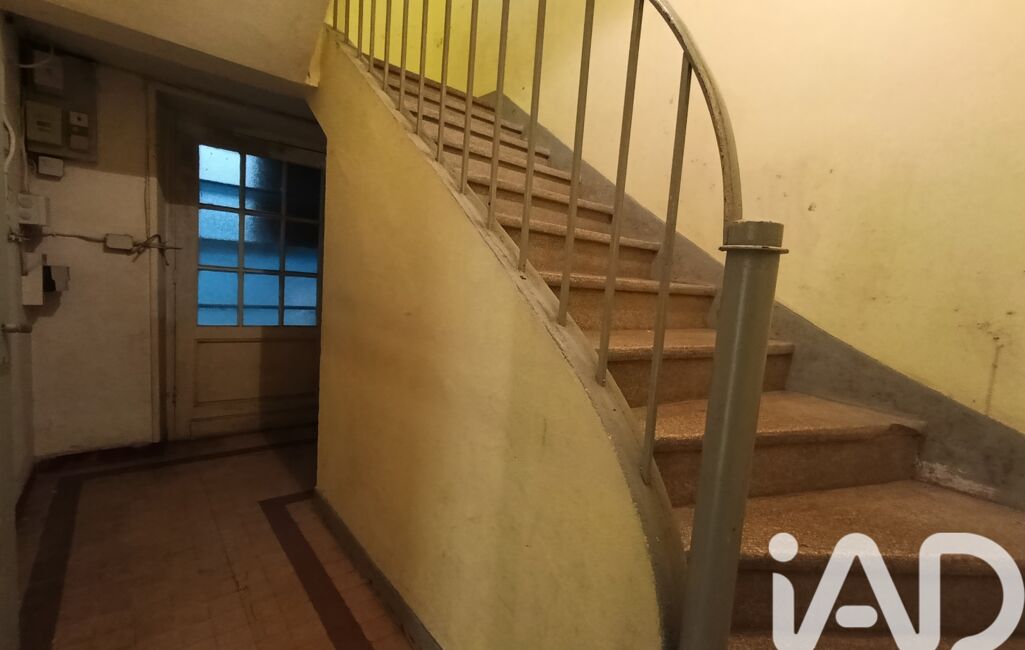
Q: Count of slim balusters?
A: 14